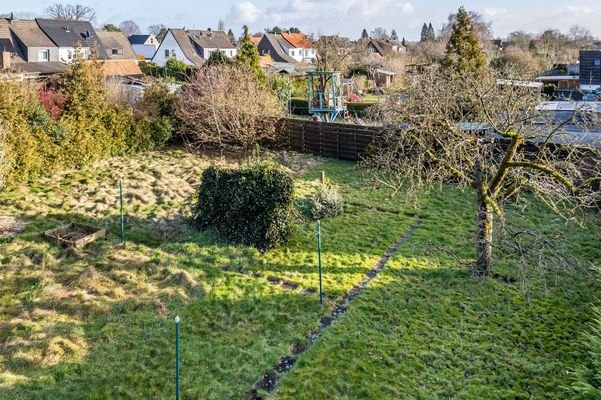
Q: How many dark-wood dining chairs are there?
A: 0